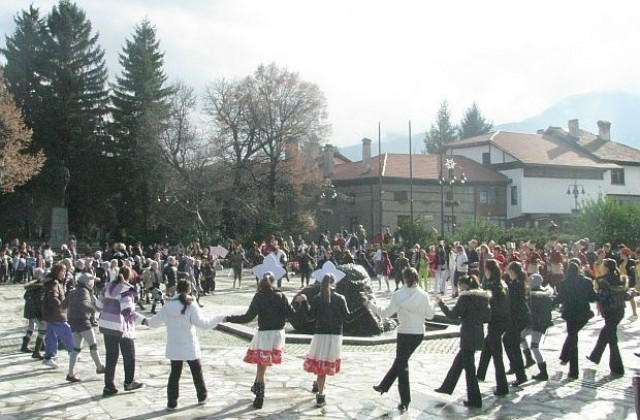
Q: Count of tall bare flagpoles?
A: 3